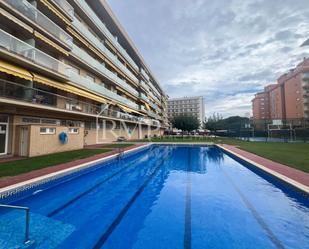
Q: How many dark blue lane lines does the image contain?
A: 4